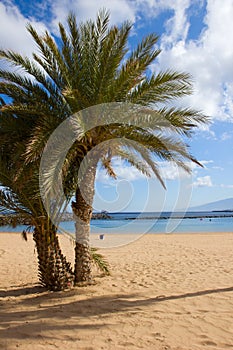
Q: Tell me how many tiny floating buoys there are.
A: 2